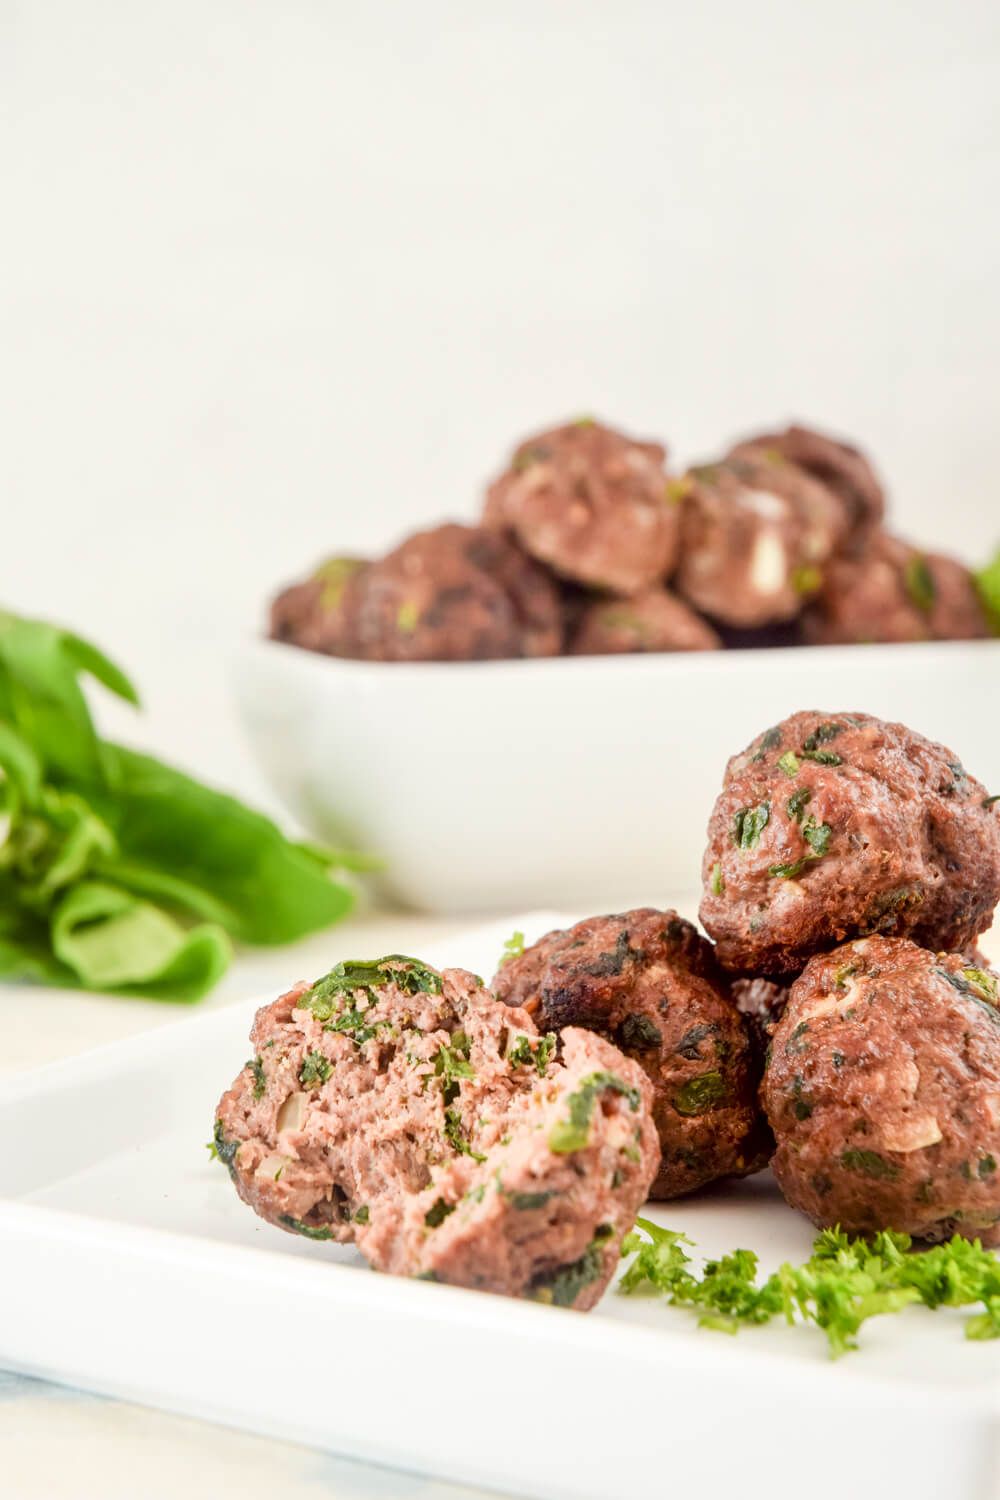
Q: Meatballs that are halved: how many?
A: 1